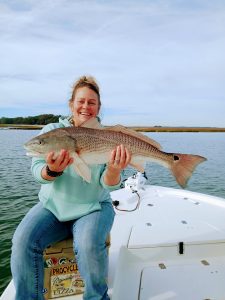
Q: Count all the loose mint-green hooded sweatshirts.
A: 1